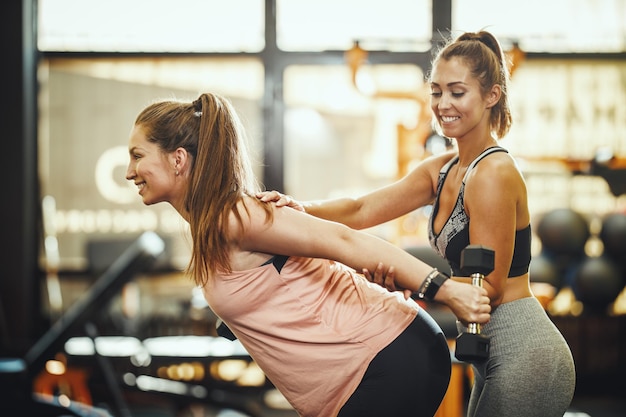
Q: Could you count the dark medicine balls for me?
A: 4